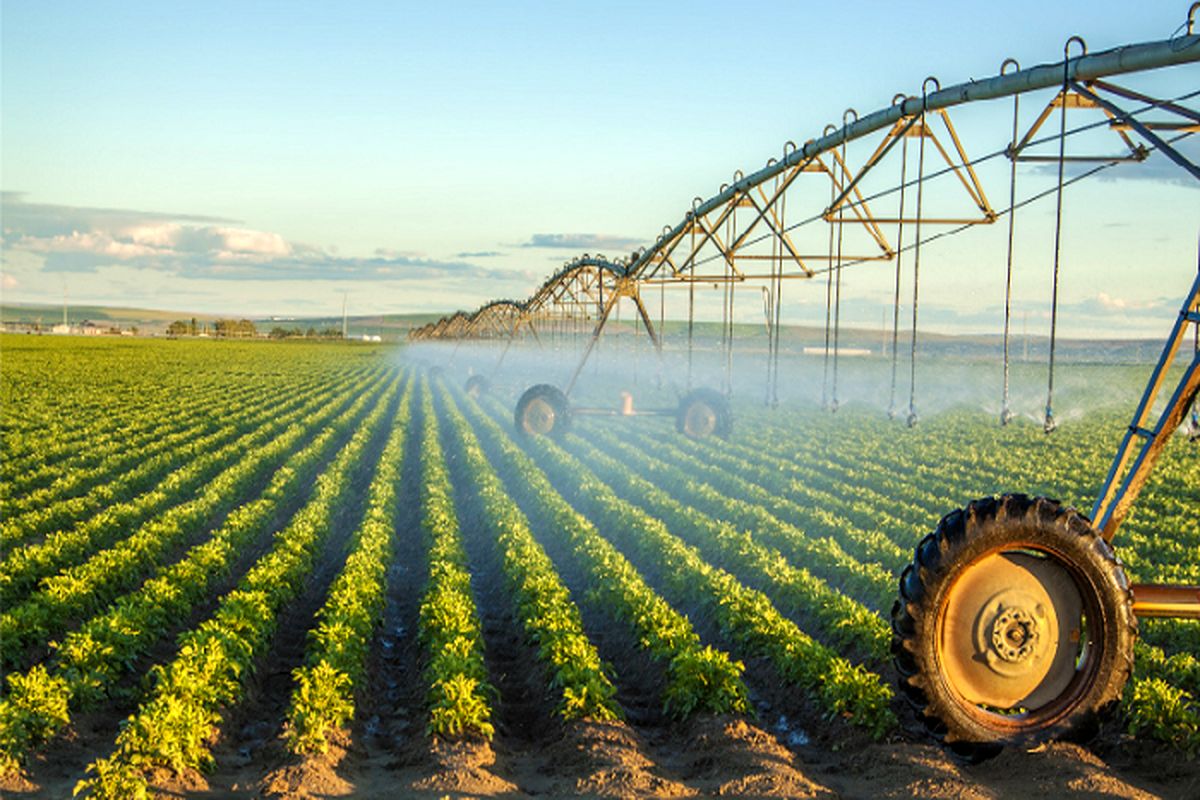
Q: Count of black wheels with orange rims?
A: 3